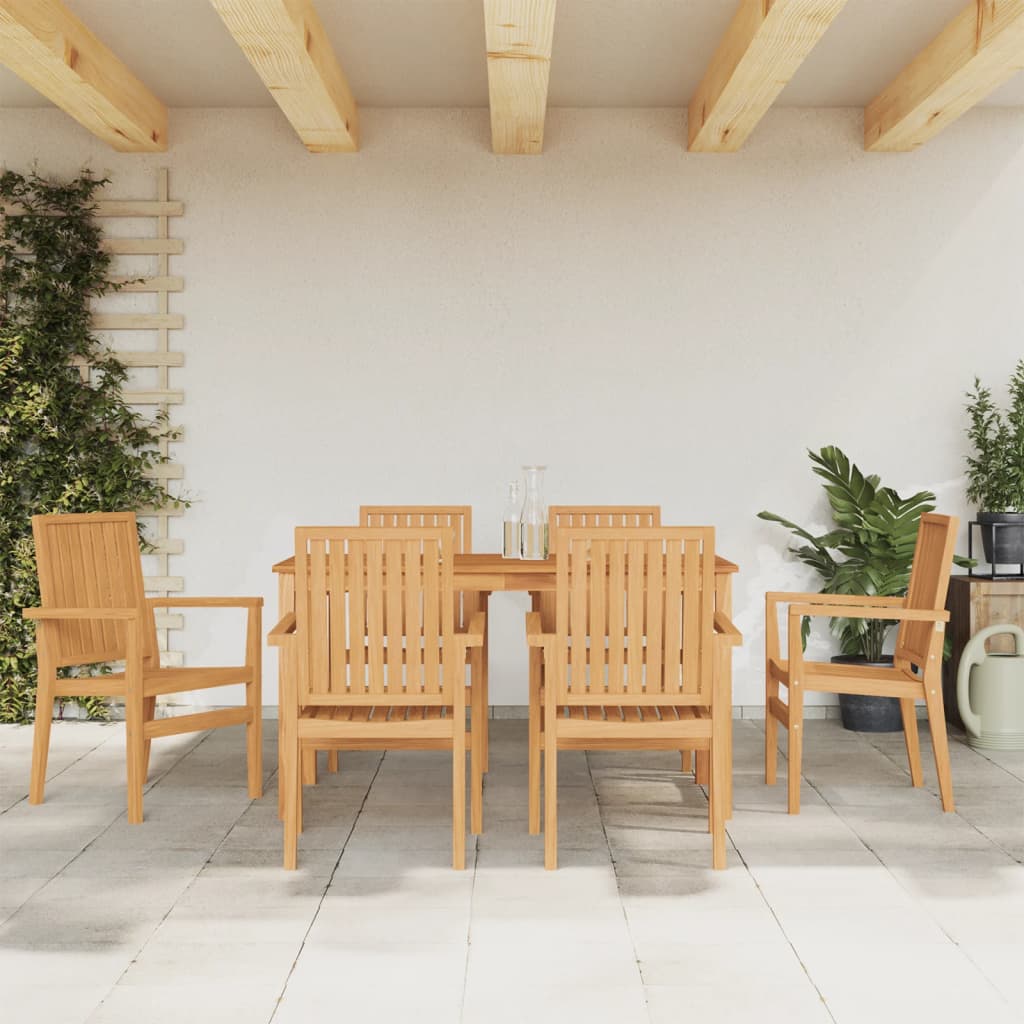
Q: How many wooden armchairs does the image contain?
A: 6